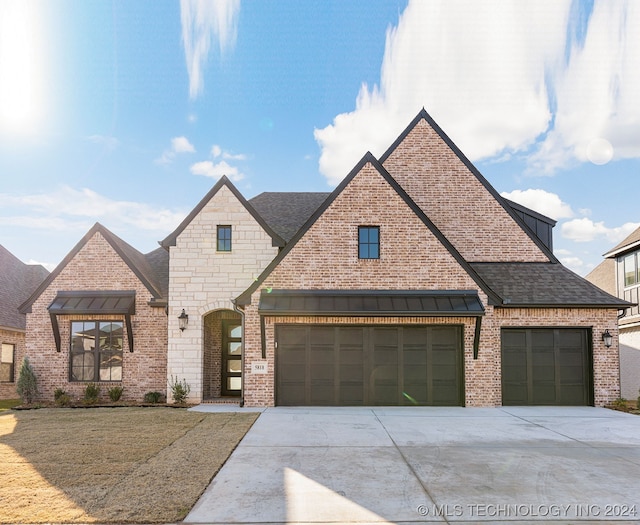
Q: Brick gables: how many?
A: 3